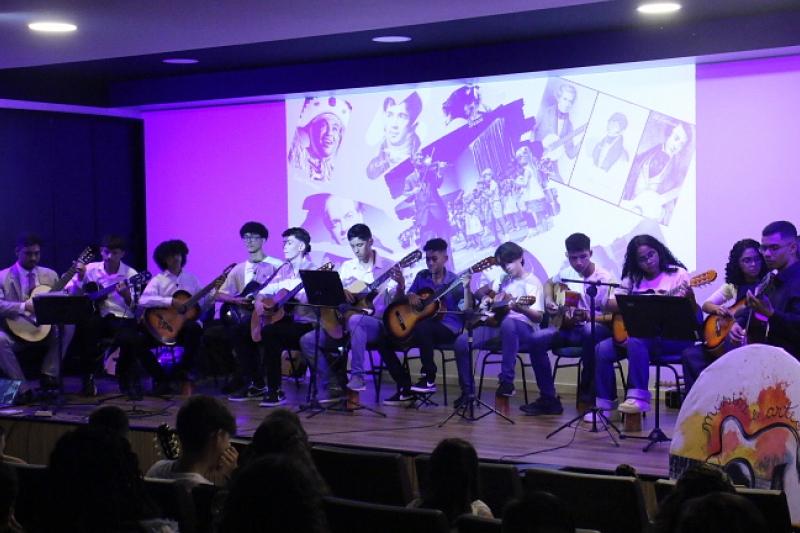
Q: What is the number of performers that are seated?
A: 12